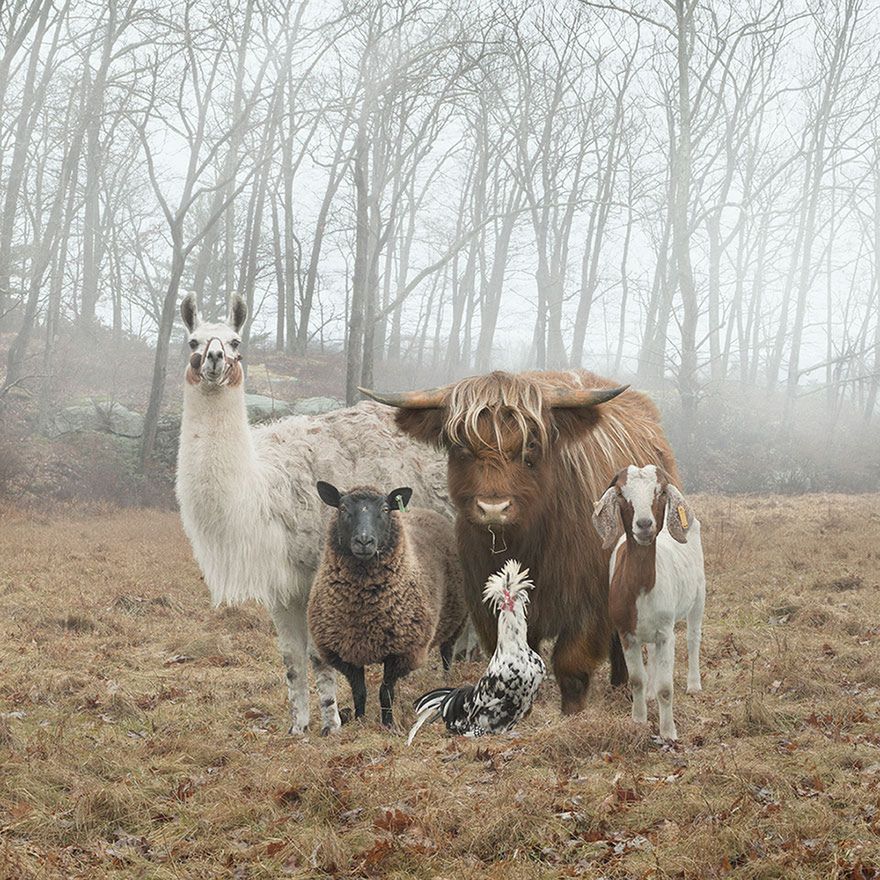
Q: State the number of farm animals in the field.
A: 5